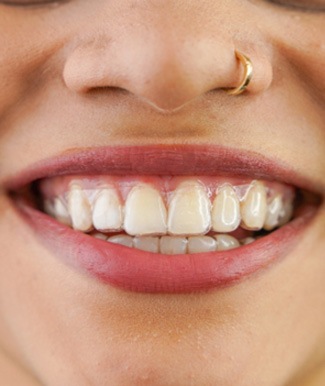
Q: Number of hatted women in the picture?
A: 0